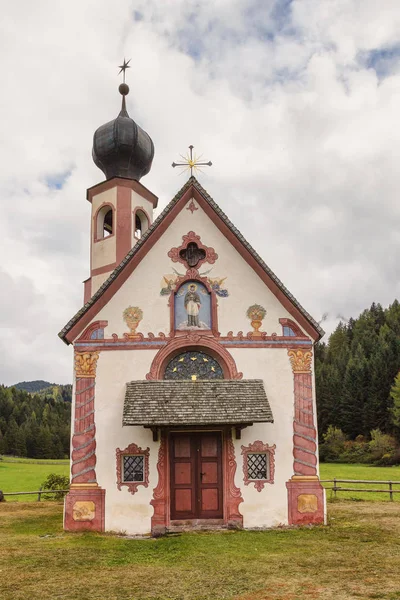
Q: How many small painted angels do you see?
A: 2